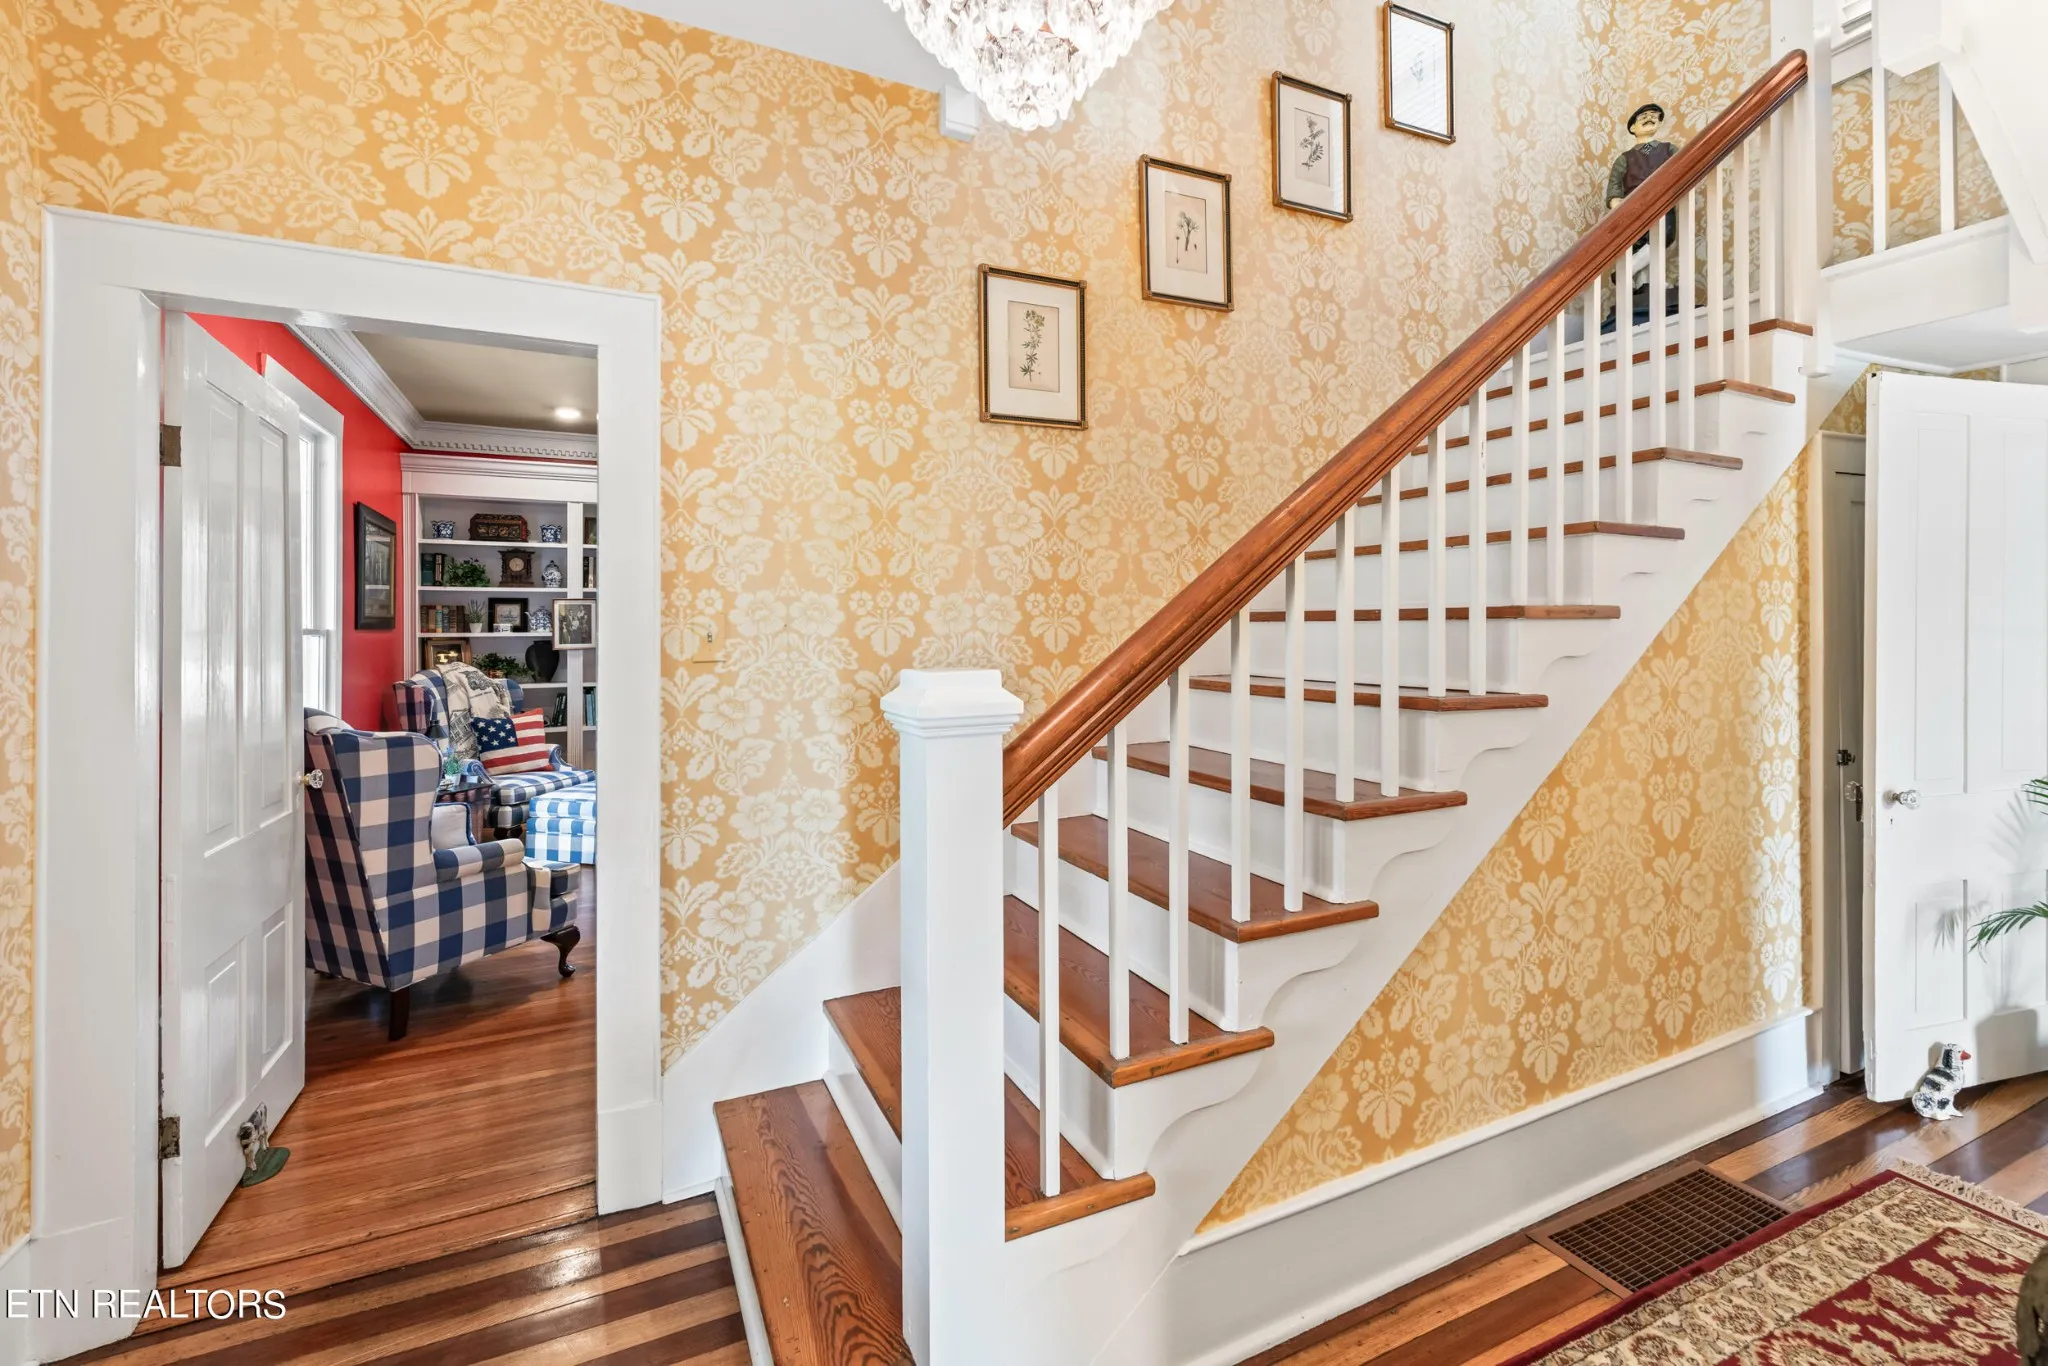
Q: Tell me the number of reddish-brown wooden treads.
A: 11